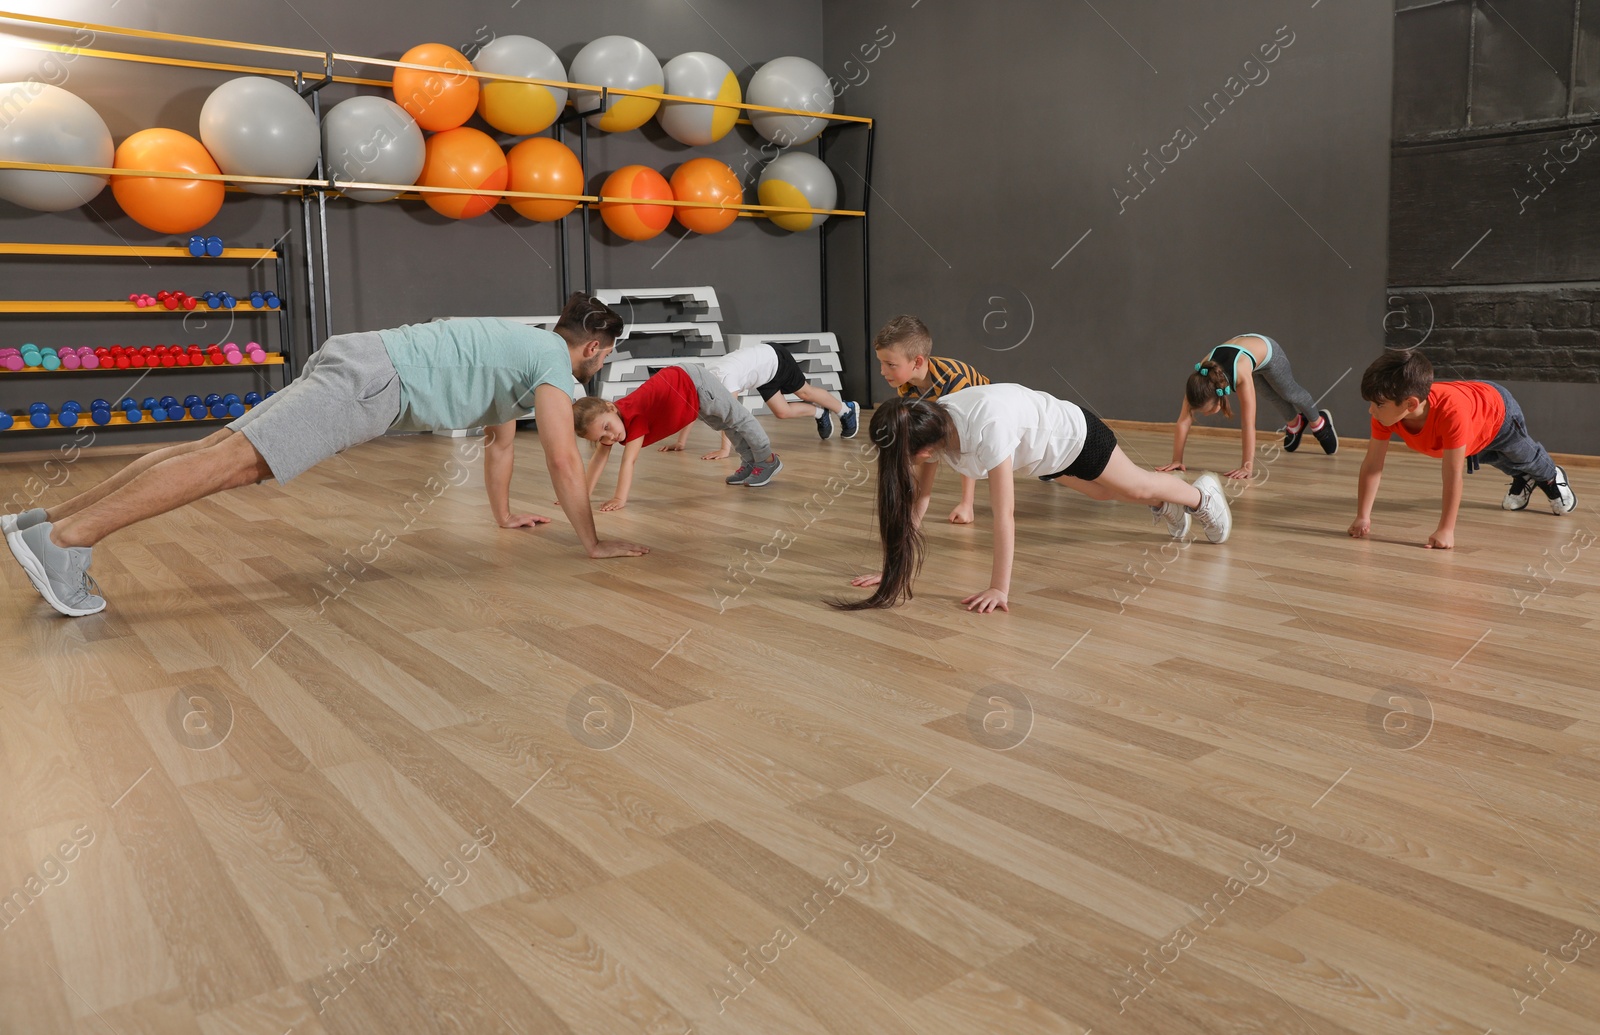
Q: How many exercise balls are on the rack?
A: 14